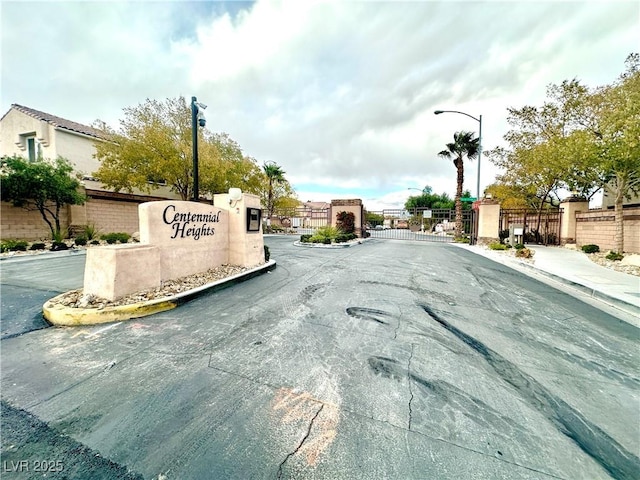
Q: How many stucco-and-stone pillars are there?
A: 3